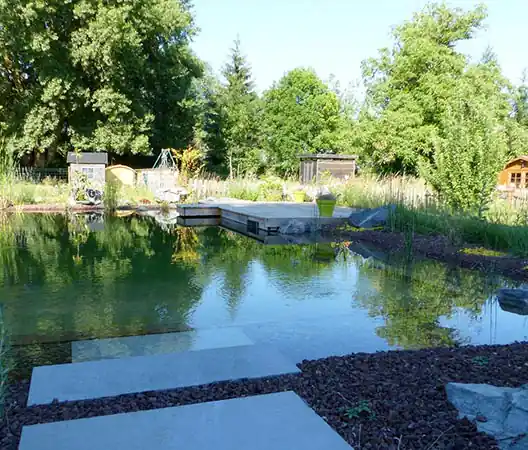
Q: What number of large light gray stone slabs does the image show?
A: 3